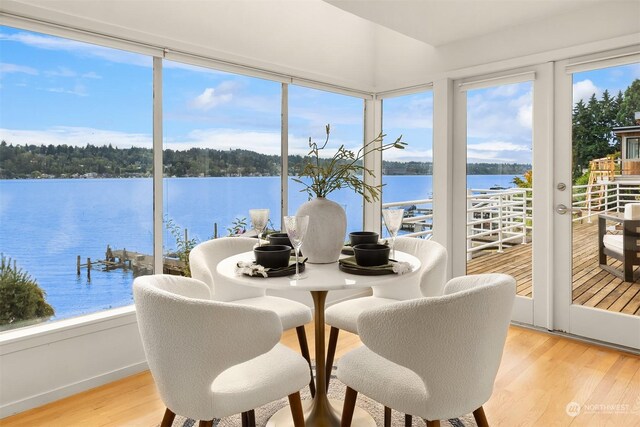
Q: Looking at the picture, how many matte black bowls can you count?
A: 4